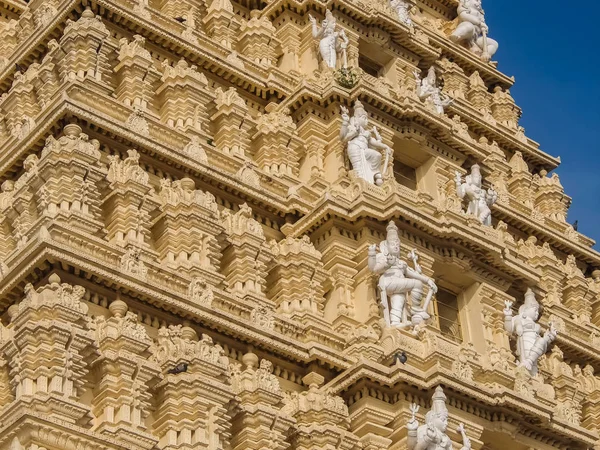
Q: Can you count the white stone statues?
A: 9